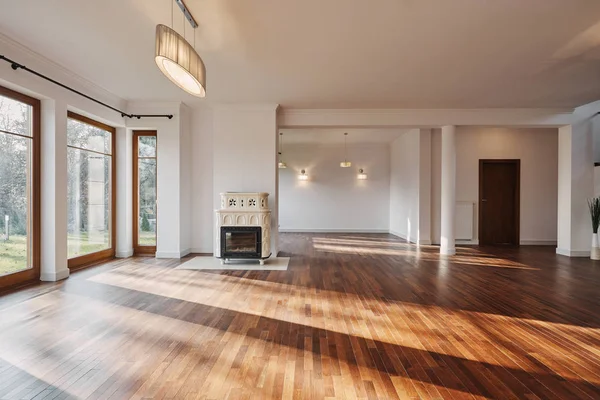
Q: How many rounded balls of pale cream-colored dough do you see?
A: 0